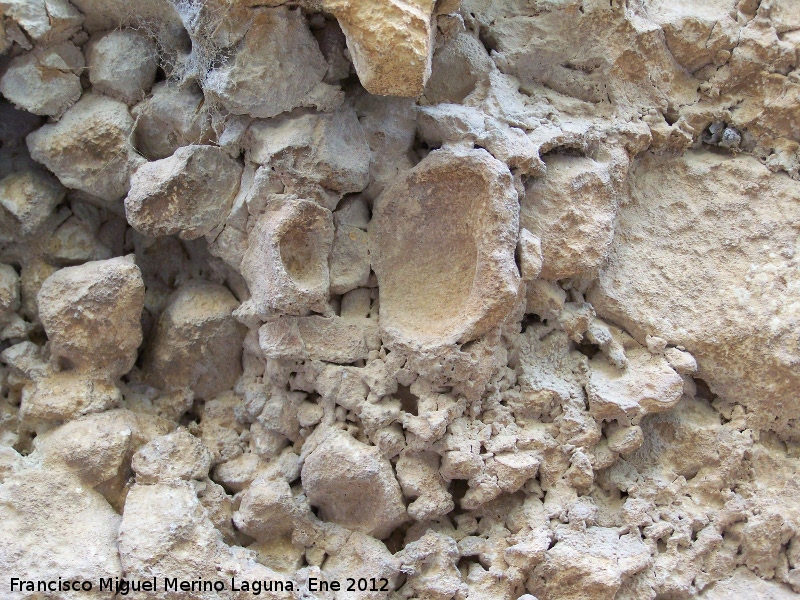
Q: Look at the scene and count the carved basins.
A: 2